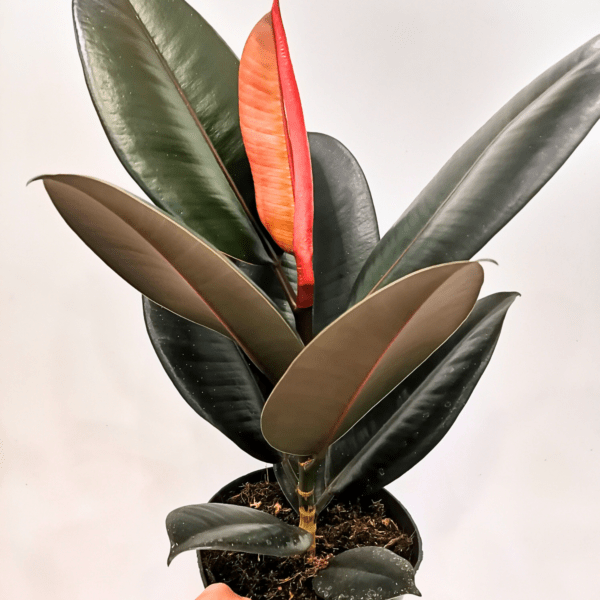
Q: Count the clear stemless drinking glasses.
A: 0